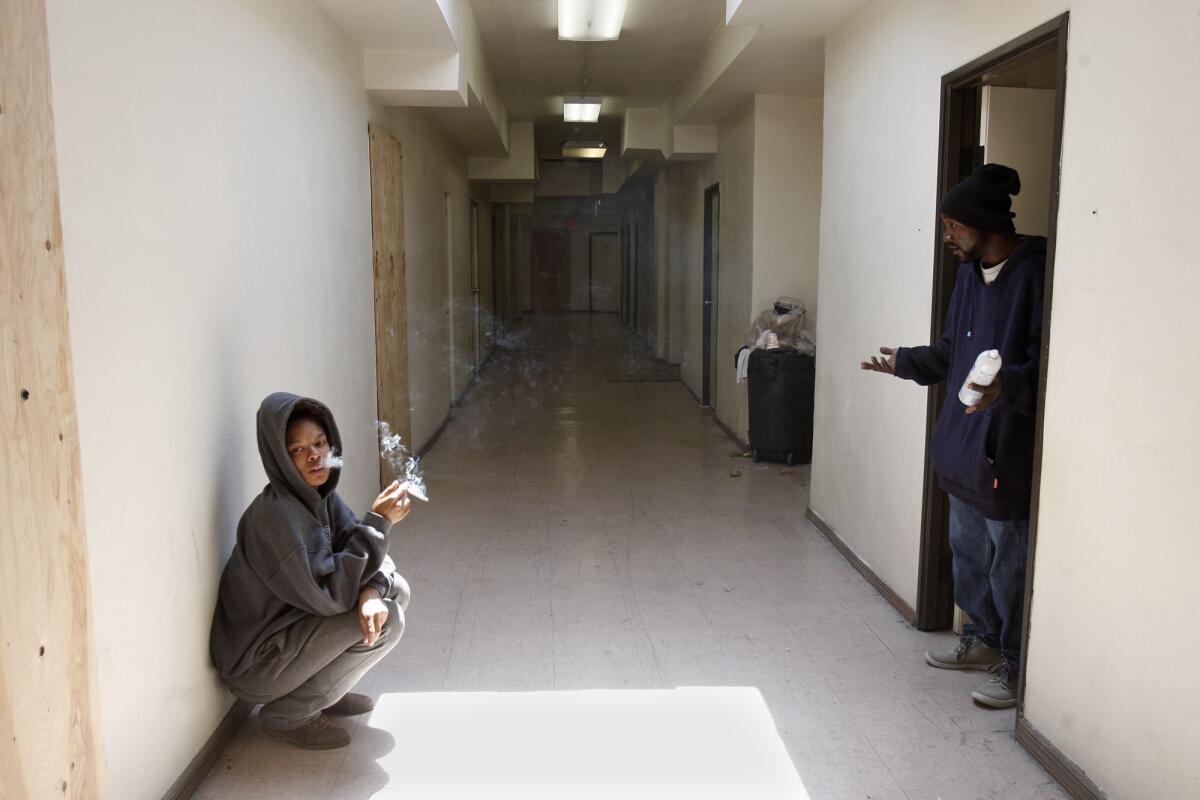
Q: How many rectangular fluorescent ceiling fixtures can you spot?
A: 3